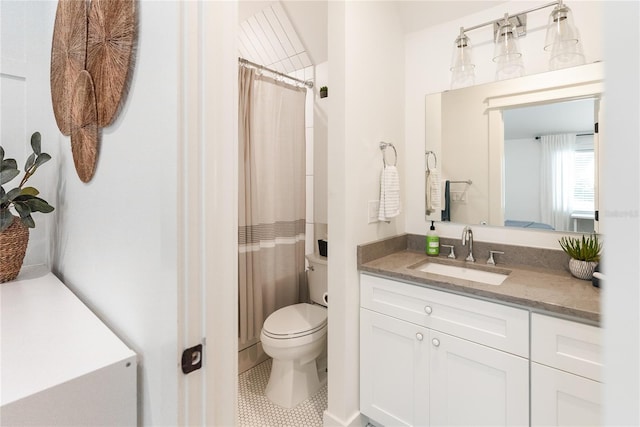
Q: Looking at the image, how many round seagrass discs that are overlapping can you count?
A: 3